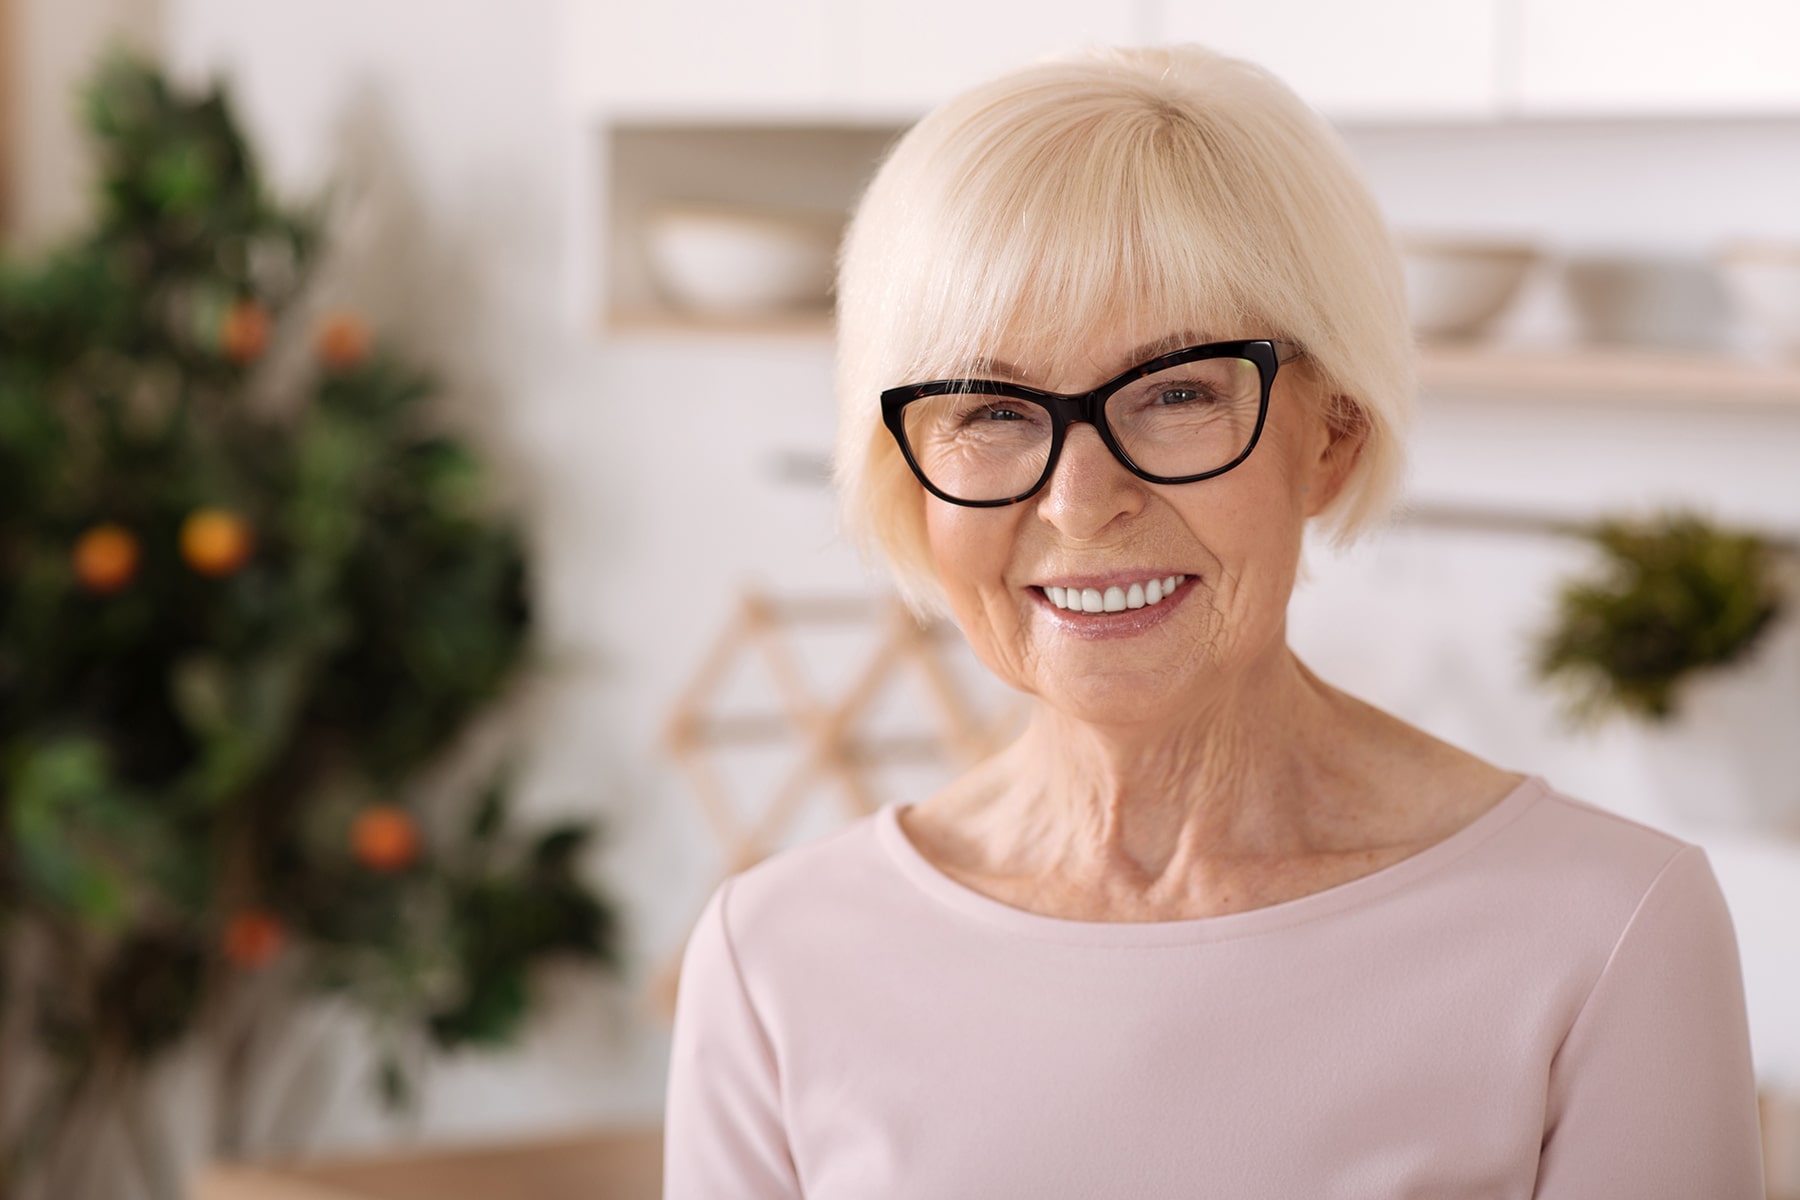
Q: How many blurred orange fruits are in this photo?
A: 6